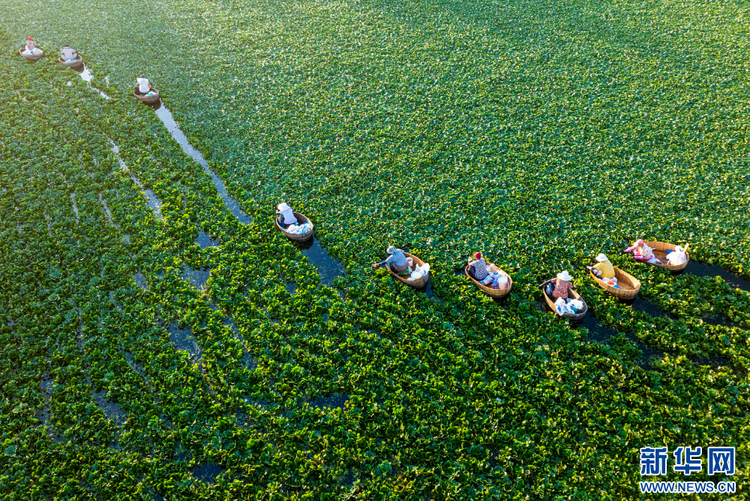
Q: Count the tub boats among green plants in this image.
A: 9